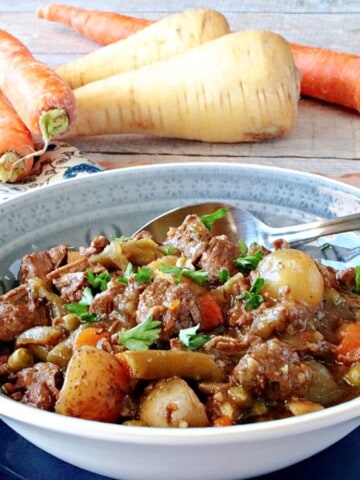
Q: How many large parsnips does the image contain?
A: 2